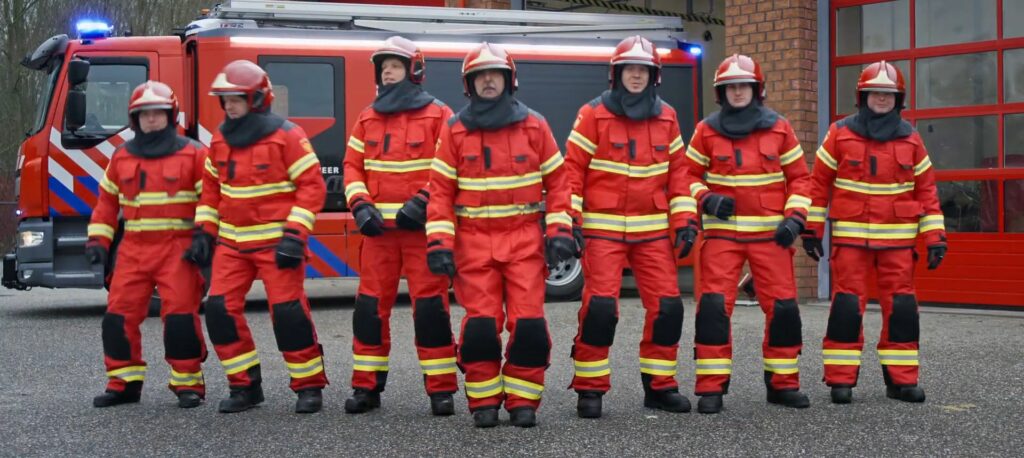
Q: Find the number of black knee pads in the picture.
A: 14